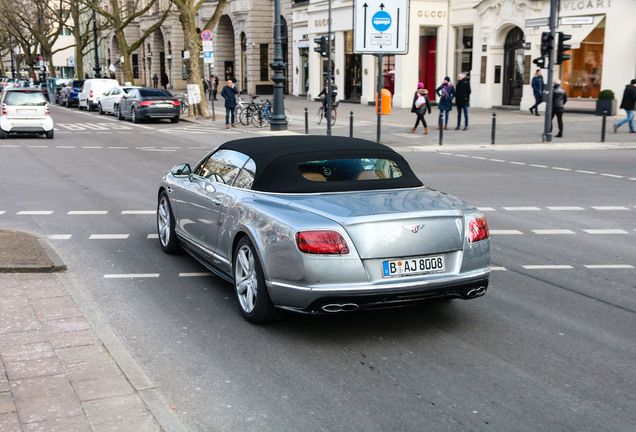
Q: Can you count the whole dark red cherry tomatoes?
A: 0